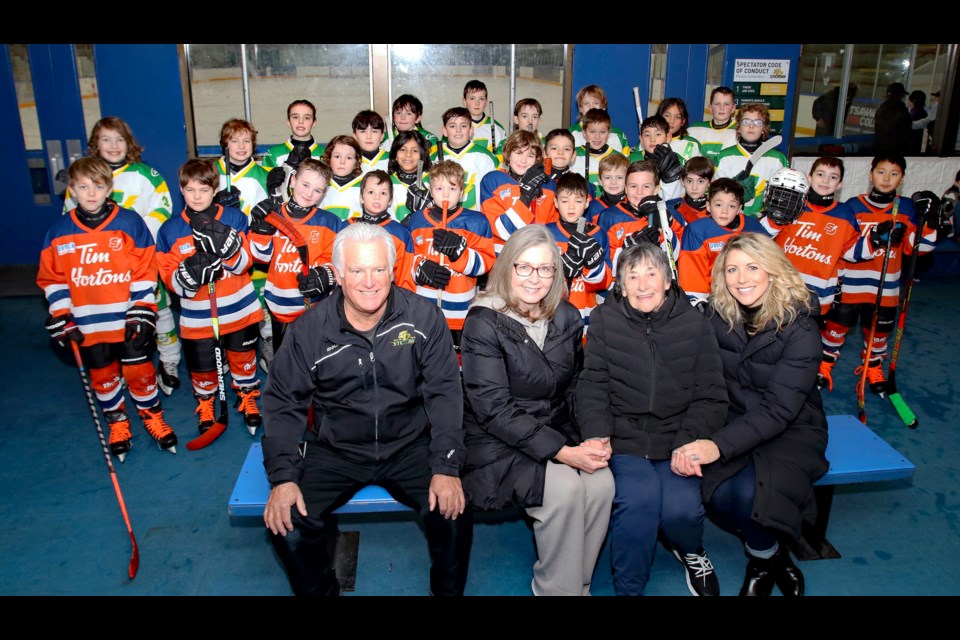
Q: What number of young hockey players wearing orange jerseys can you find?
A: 14